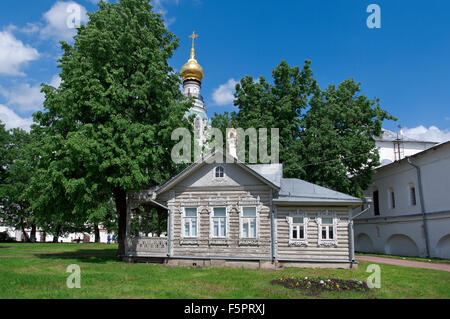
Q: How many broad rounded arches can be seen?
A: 3